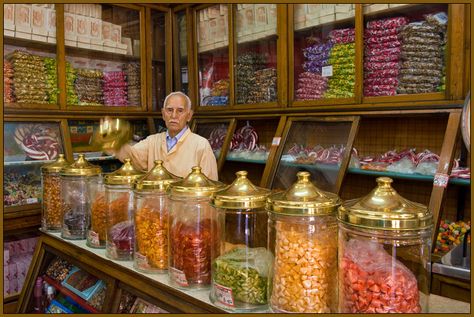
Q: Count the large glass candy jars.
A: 9